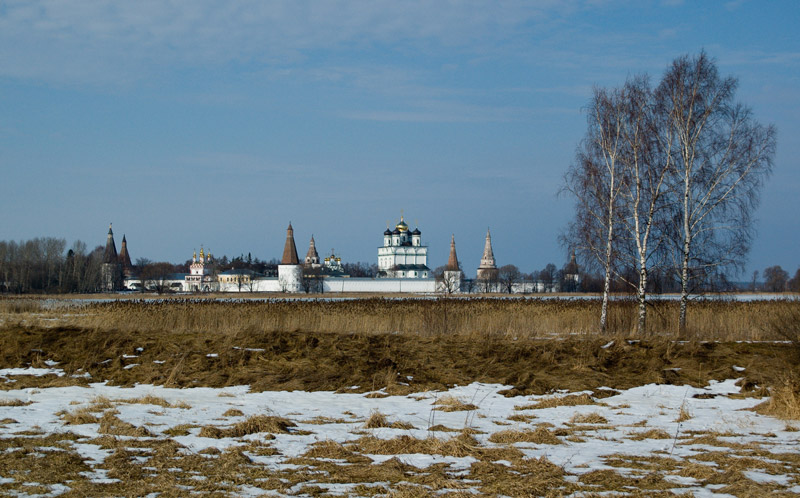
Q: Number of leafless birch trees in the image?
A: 3